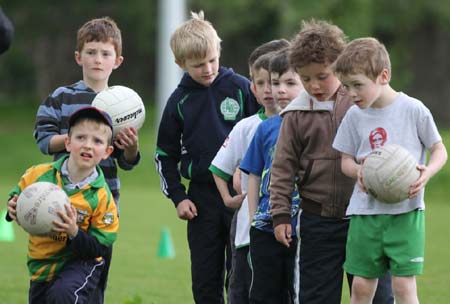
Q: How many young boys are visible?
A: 8